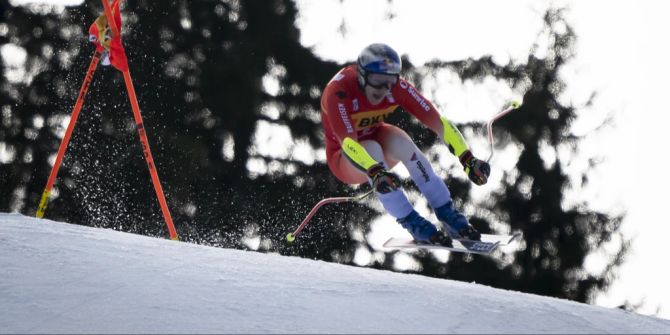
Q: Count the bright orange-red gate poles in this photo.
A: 2